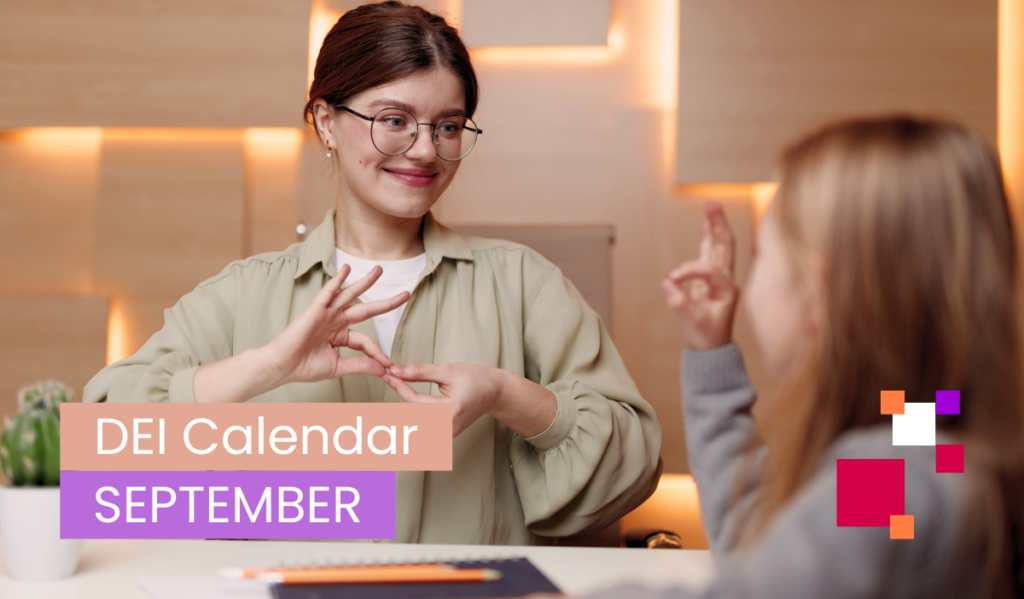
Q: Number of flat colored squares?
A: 6